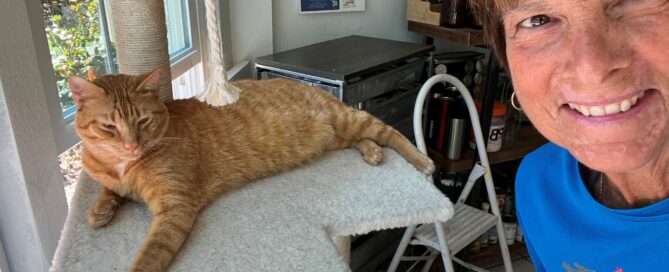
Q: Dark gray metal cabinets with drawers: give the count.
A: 1